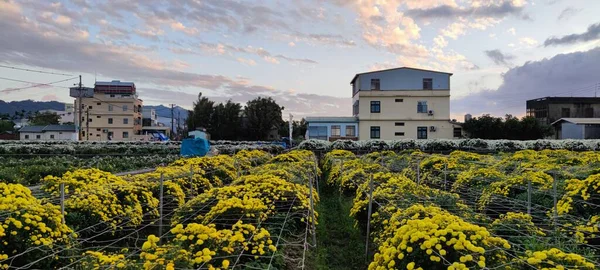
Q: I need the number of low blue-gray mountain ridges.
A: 2